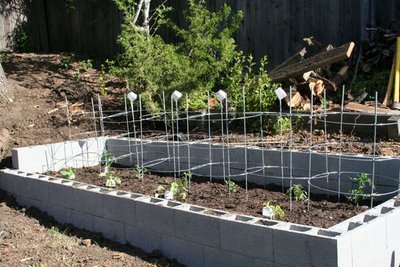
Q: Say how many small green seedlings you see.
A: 10